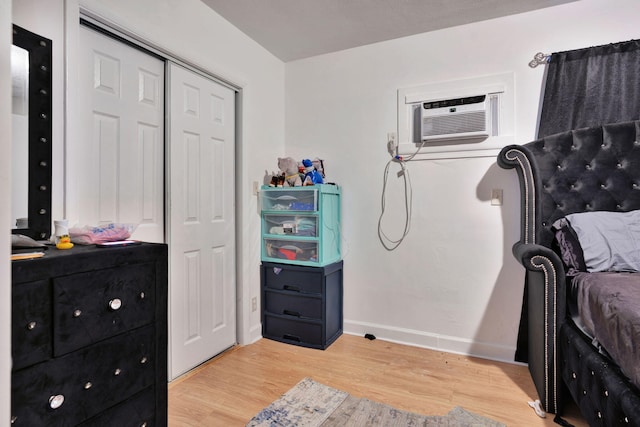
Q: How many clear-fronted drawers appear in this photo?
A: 3